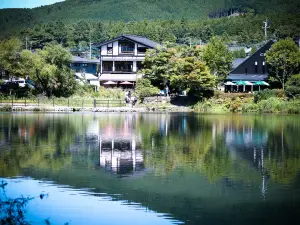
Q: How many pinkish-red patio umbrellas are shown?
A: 2